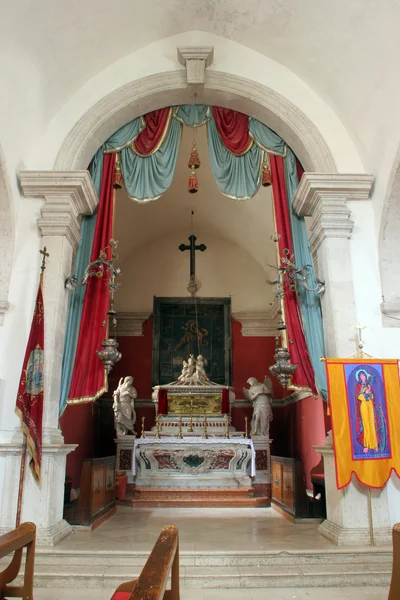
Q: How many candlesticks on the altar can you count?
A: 6